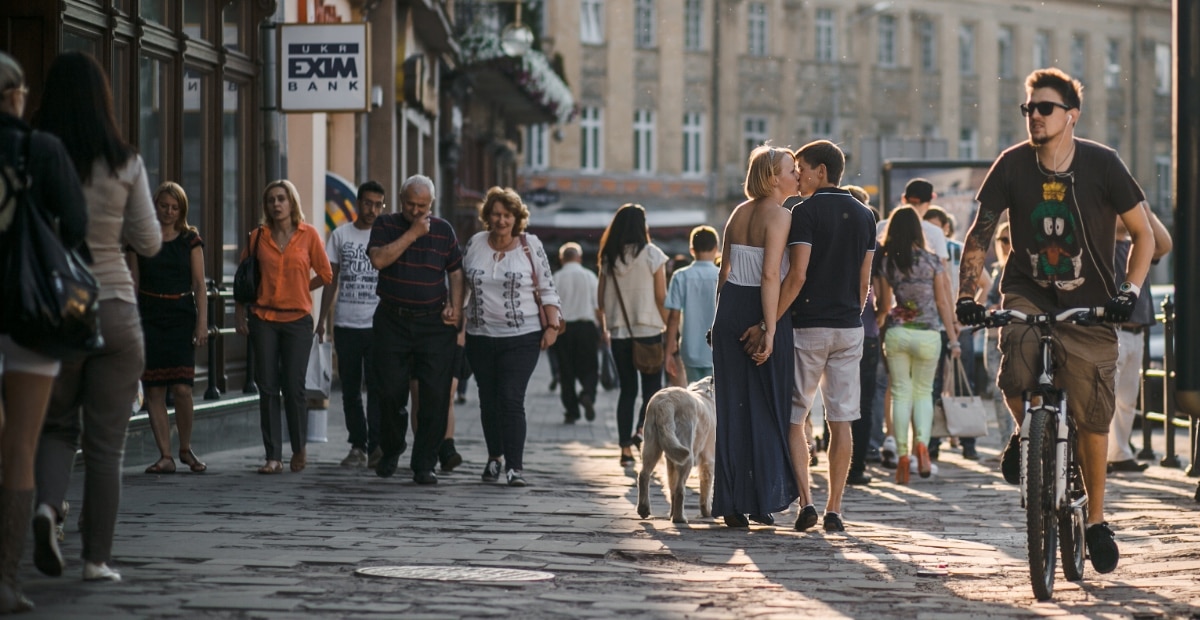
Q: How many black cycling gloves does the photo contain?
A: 2